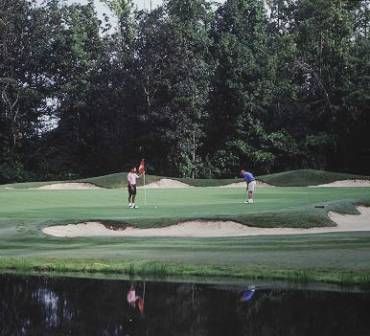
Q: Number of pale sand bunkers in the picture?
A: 5